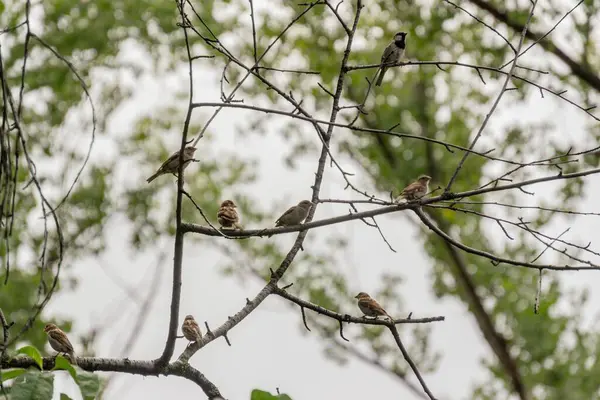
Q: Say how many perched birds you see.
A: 8